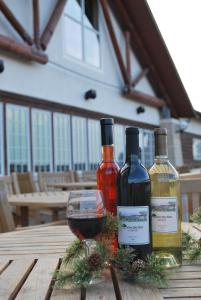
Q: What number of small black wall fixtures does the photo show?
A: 3